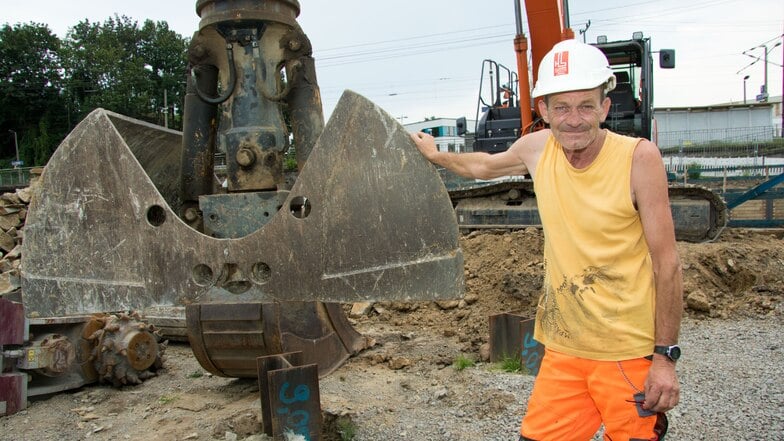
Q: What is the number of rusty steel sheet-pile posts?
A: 2